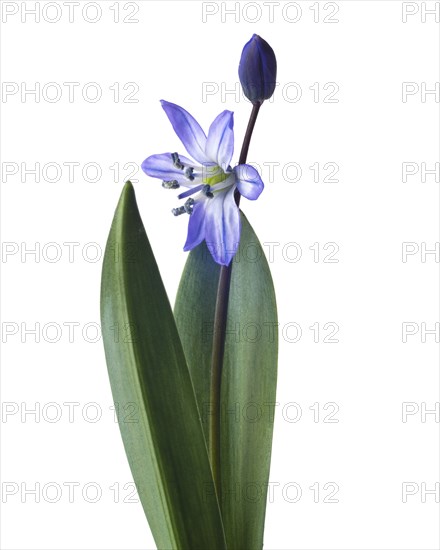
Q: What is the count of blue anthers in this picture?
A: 6